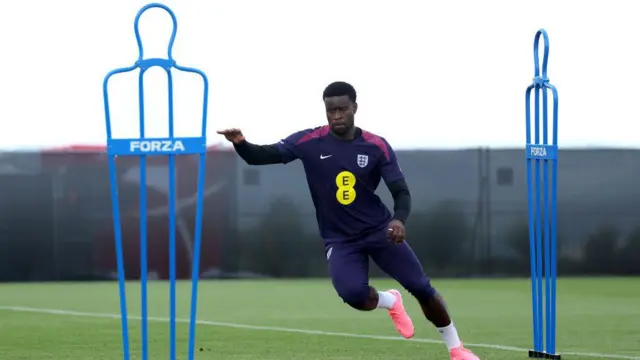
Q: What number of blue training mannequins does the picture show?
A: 2